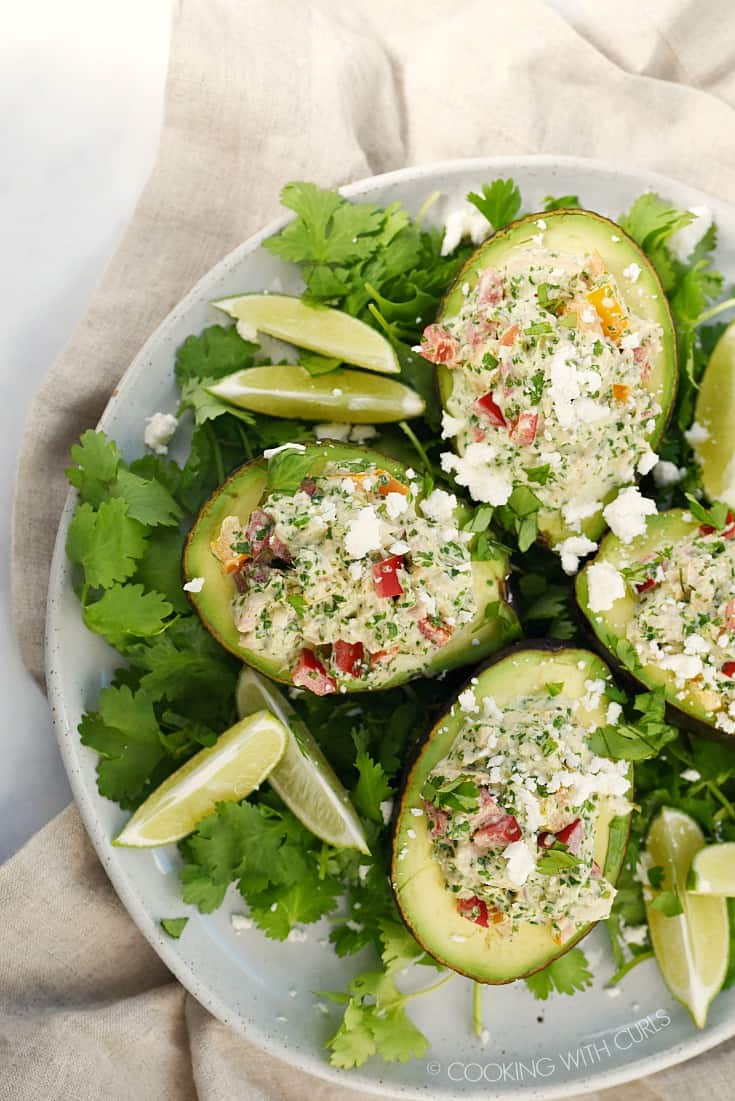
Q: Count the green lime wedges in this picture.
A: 7